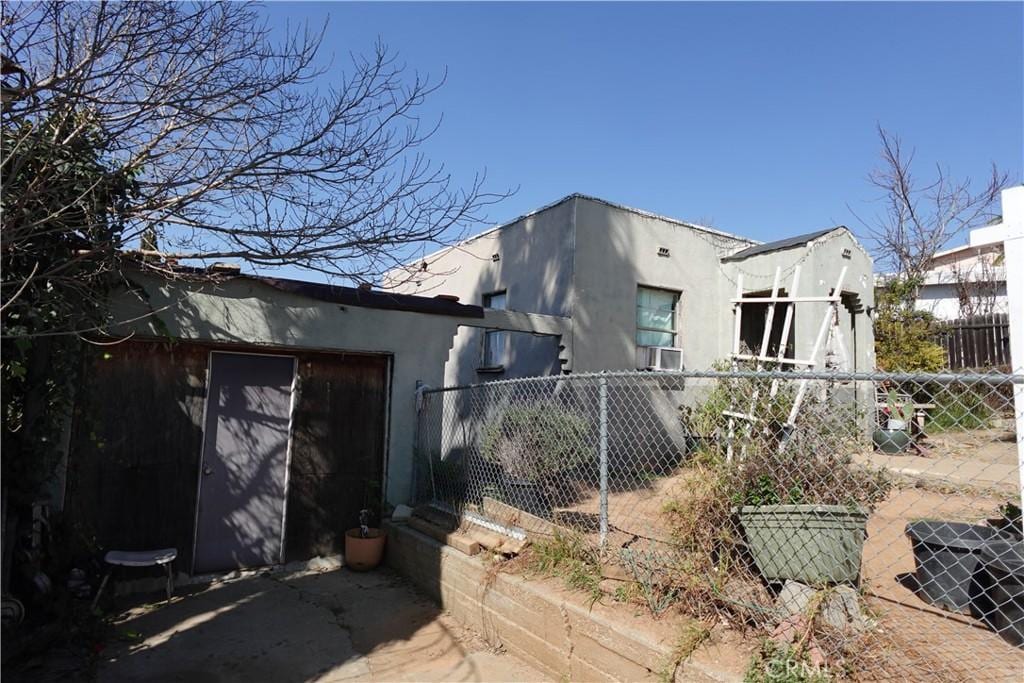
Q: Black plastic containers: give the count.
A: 2